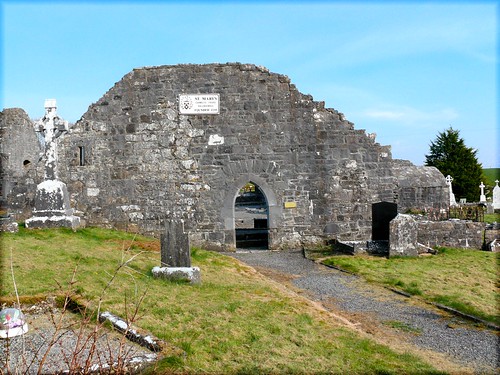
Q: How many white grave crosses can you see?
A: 4